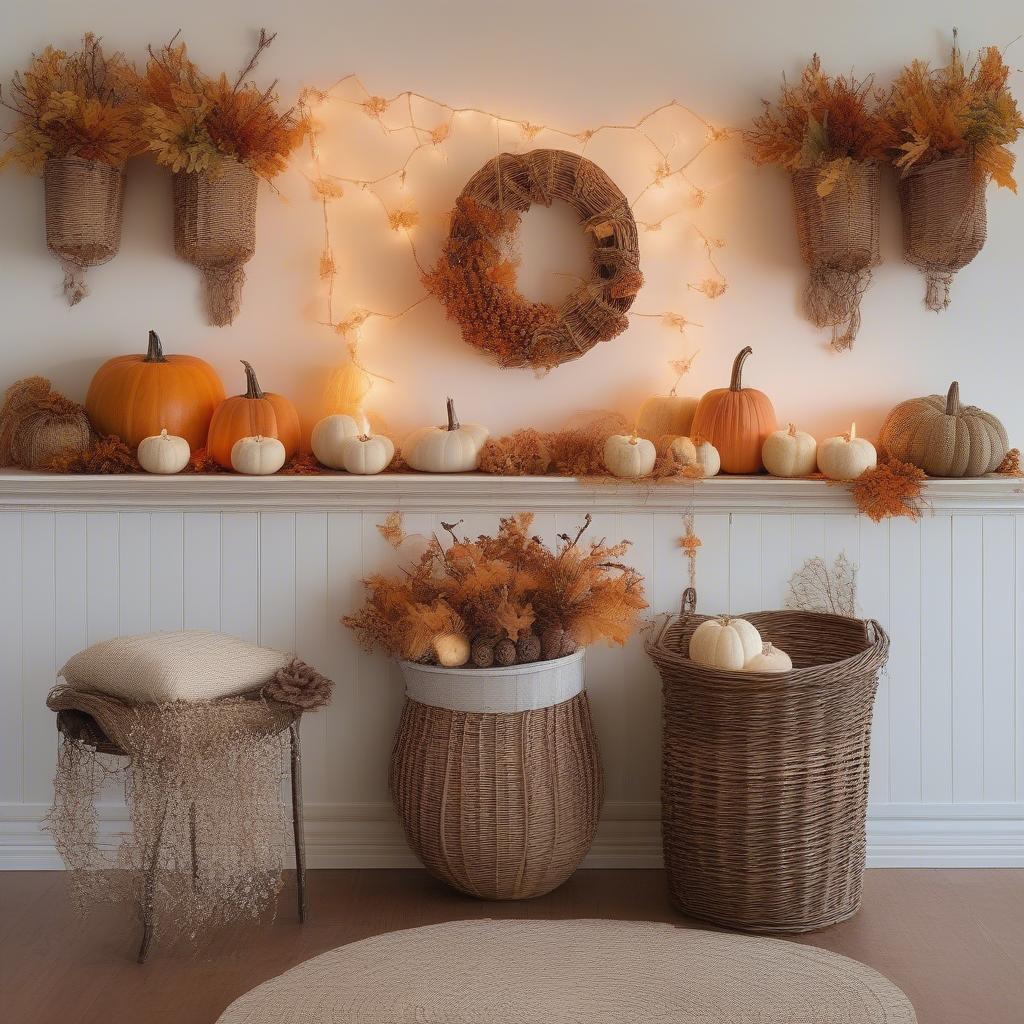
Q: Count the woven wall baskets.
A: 4